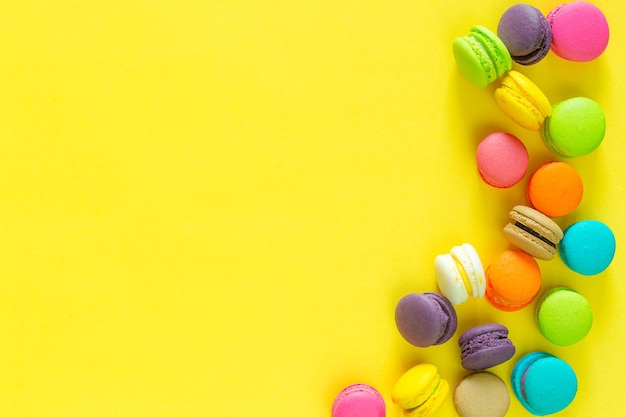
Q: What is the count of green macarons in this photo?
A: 3